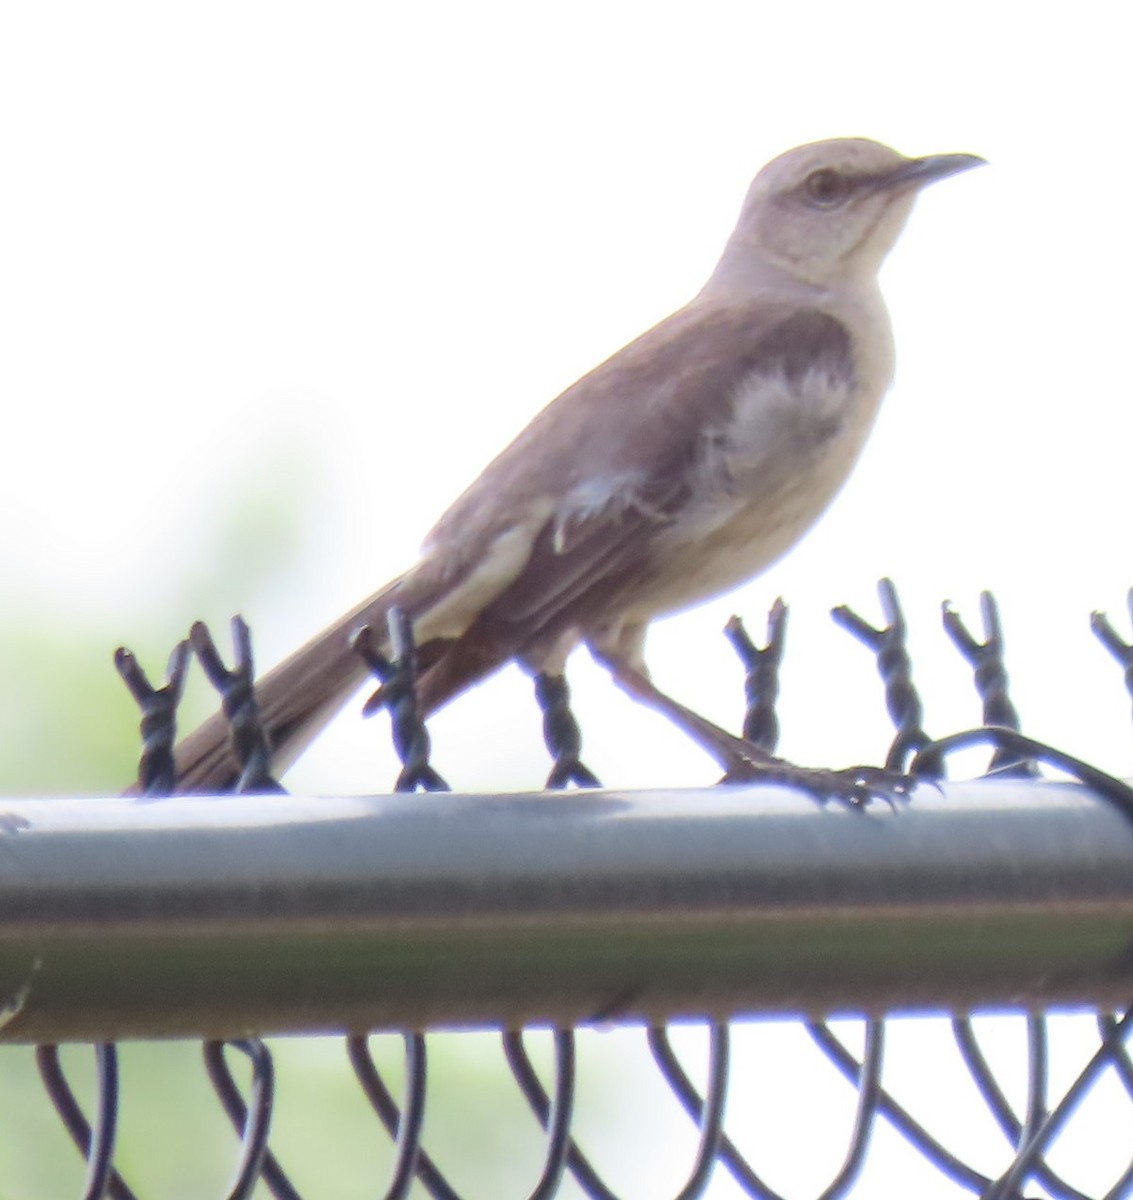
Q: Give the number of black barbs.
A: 8